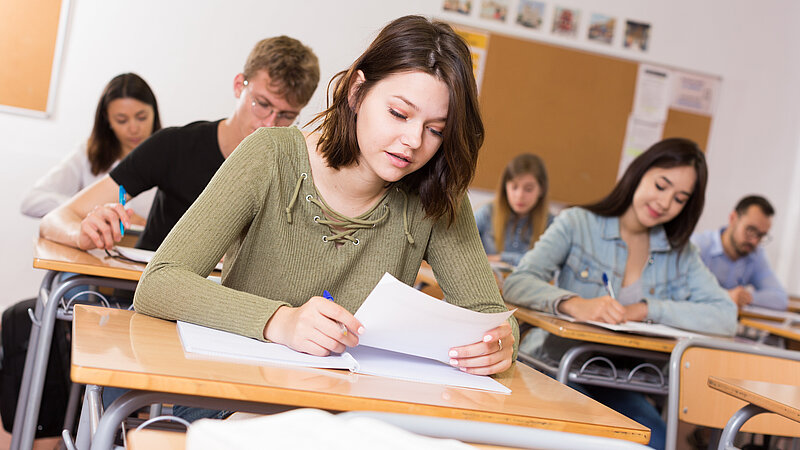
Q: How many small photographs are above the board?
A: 6